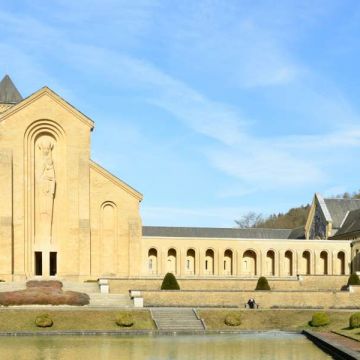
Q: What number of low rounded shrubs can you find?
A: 5